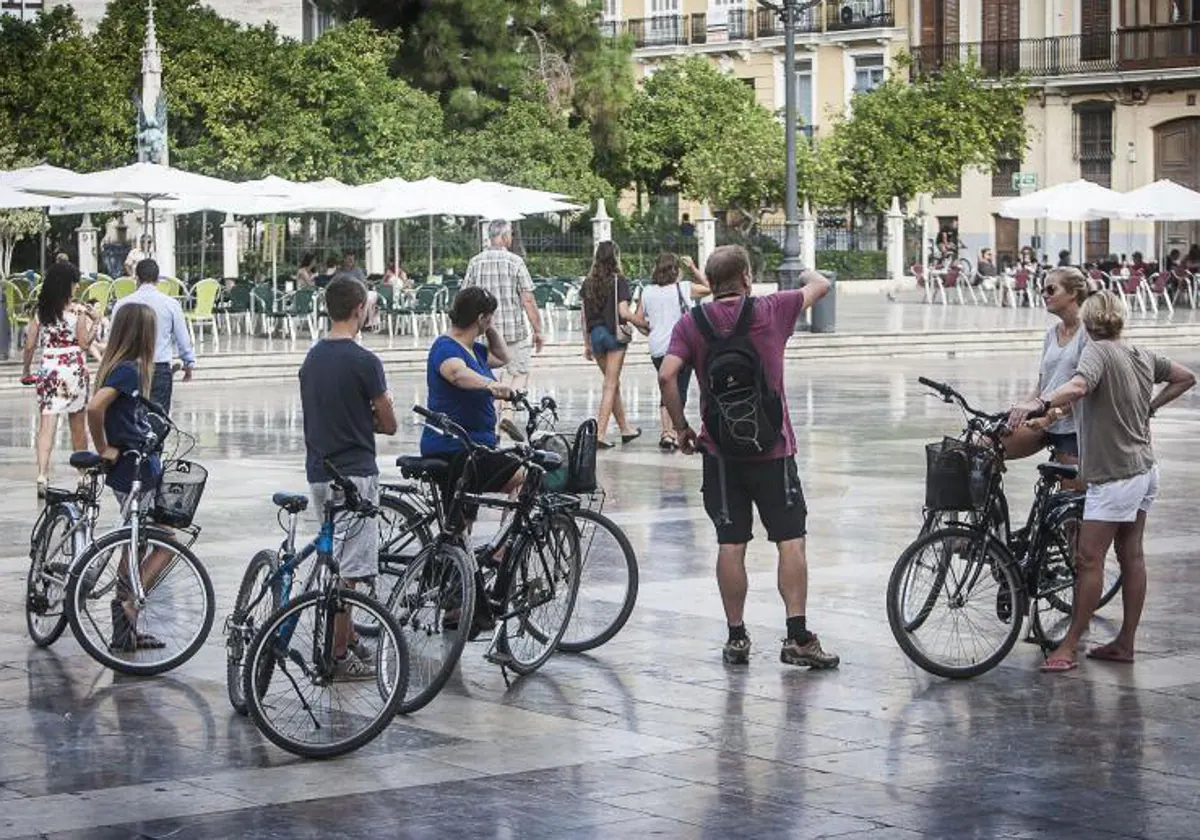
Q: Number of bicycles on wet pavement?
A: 6